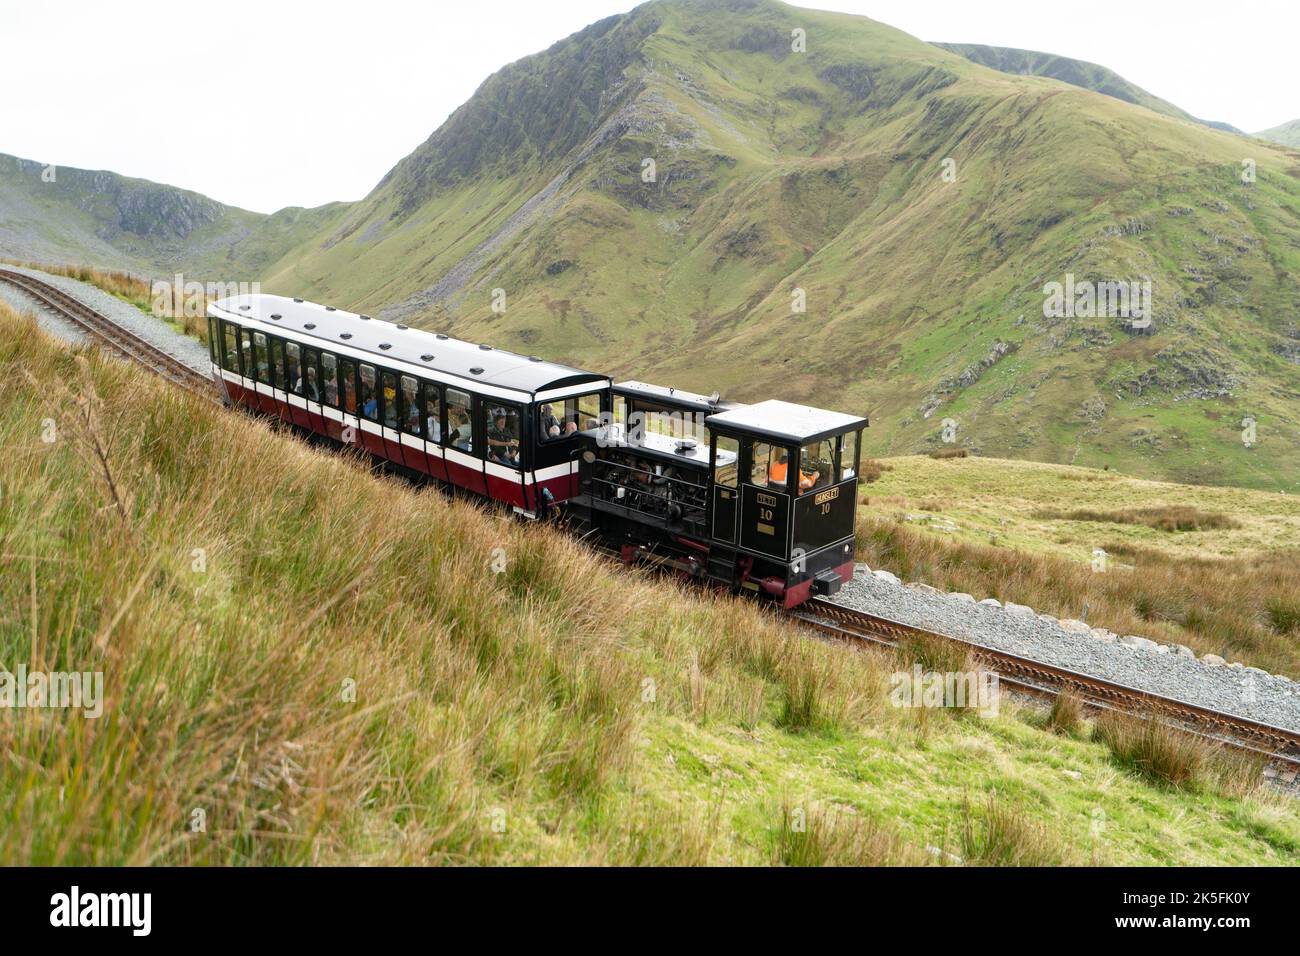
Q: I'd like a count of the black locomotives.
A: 1